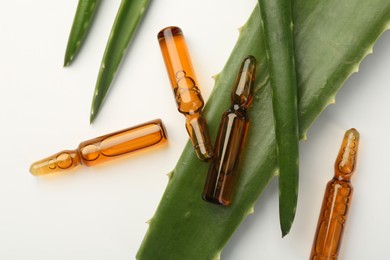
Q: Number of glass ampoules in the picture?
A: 4